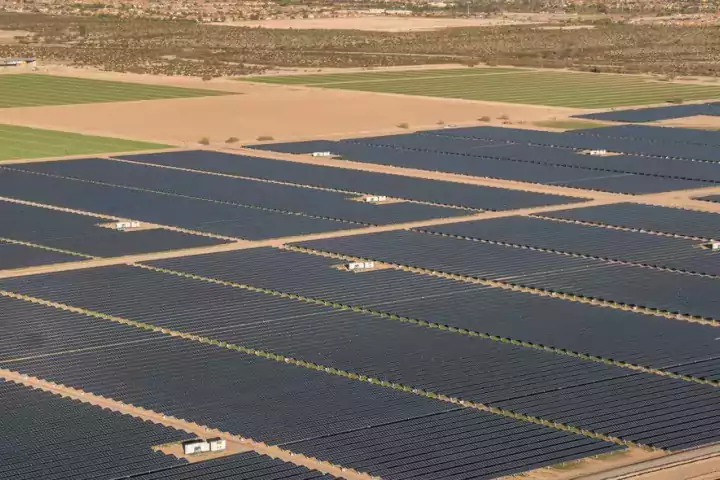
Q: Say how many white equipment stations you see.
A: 7